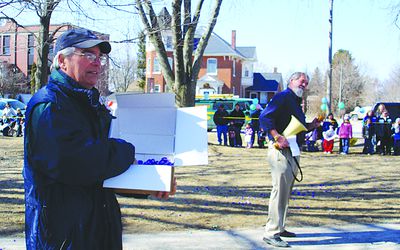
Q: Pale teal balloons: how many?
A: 5